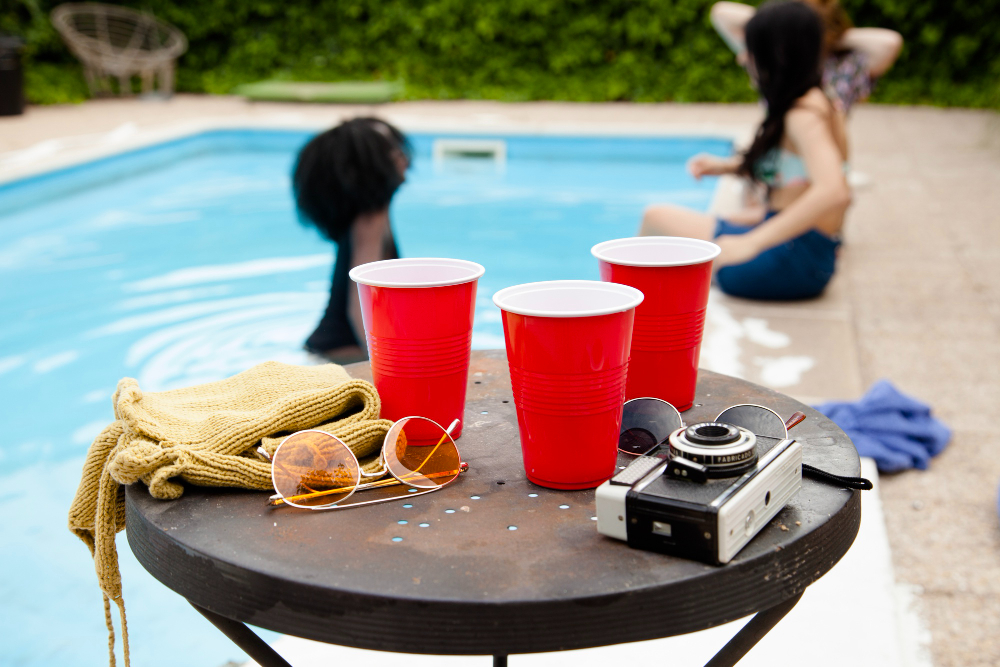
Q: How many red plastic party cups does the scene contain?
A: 3